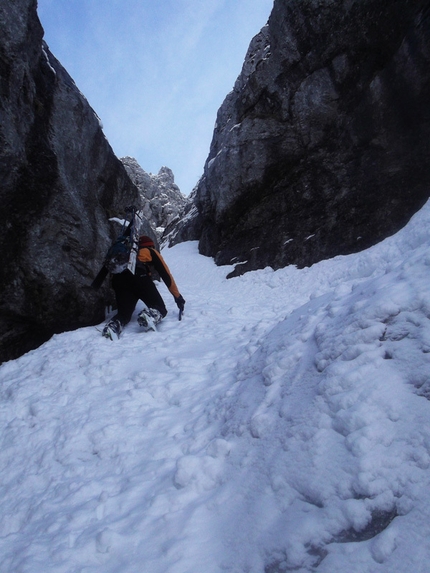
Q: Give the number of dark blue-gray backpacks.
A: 1